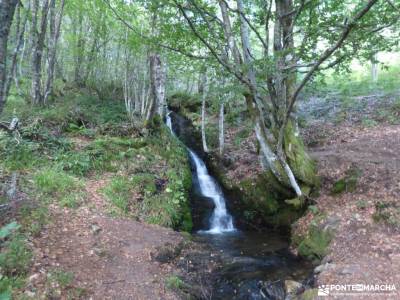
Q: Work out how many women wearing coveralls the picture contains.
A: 0